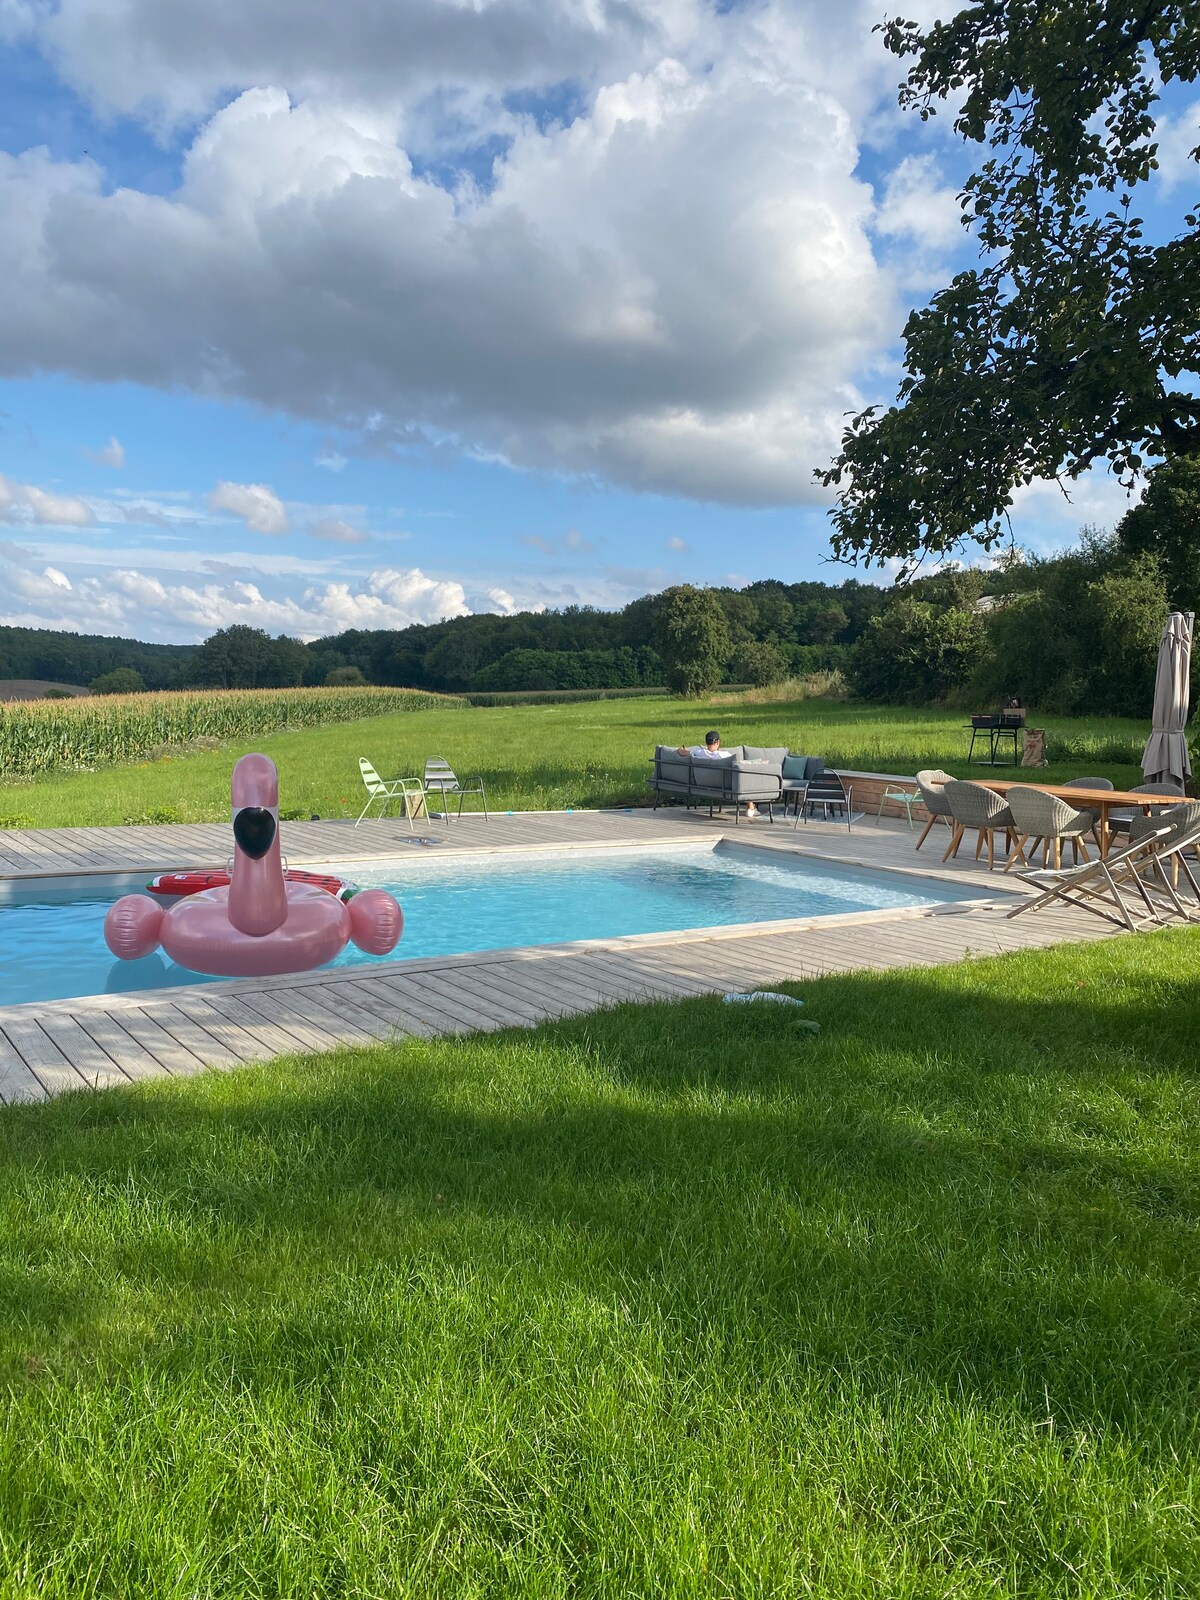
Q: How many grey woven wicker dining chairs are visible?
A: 6